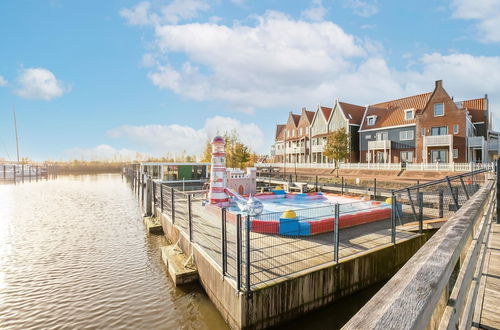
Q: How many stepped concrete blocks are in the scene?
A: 2